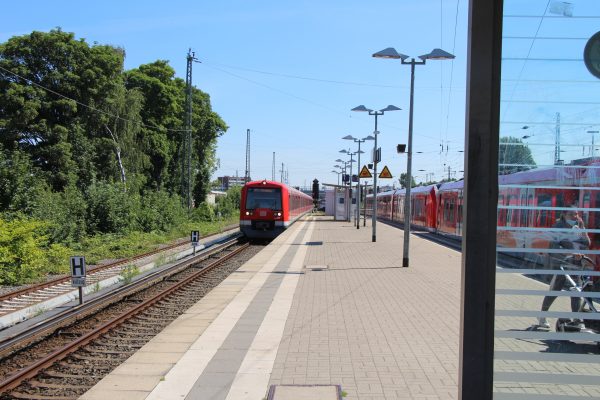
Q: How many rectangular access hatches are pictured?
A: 2